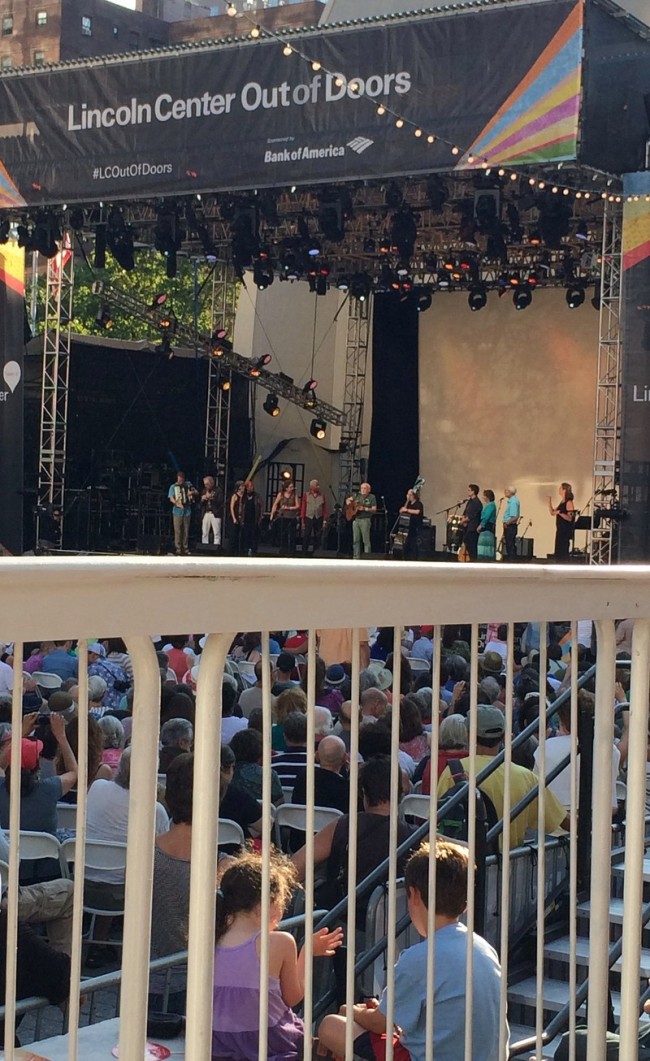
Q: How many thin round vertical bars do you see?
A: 11